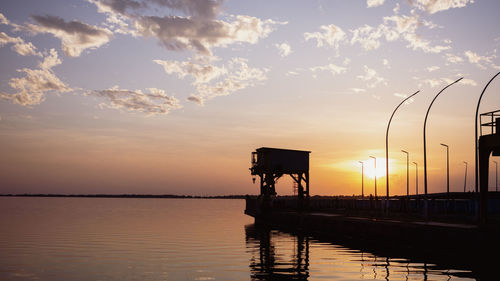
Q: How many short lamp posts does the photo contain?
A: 7